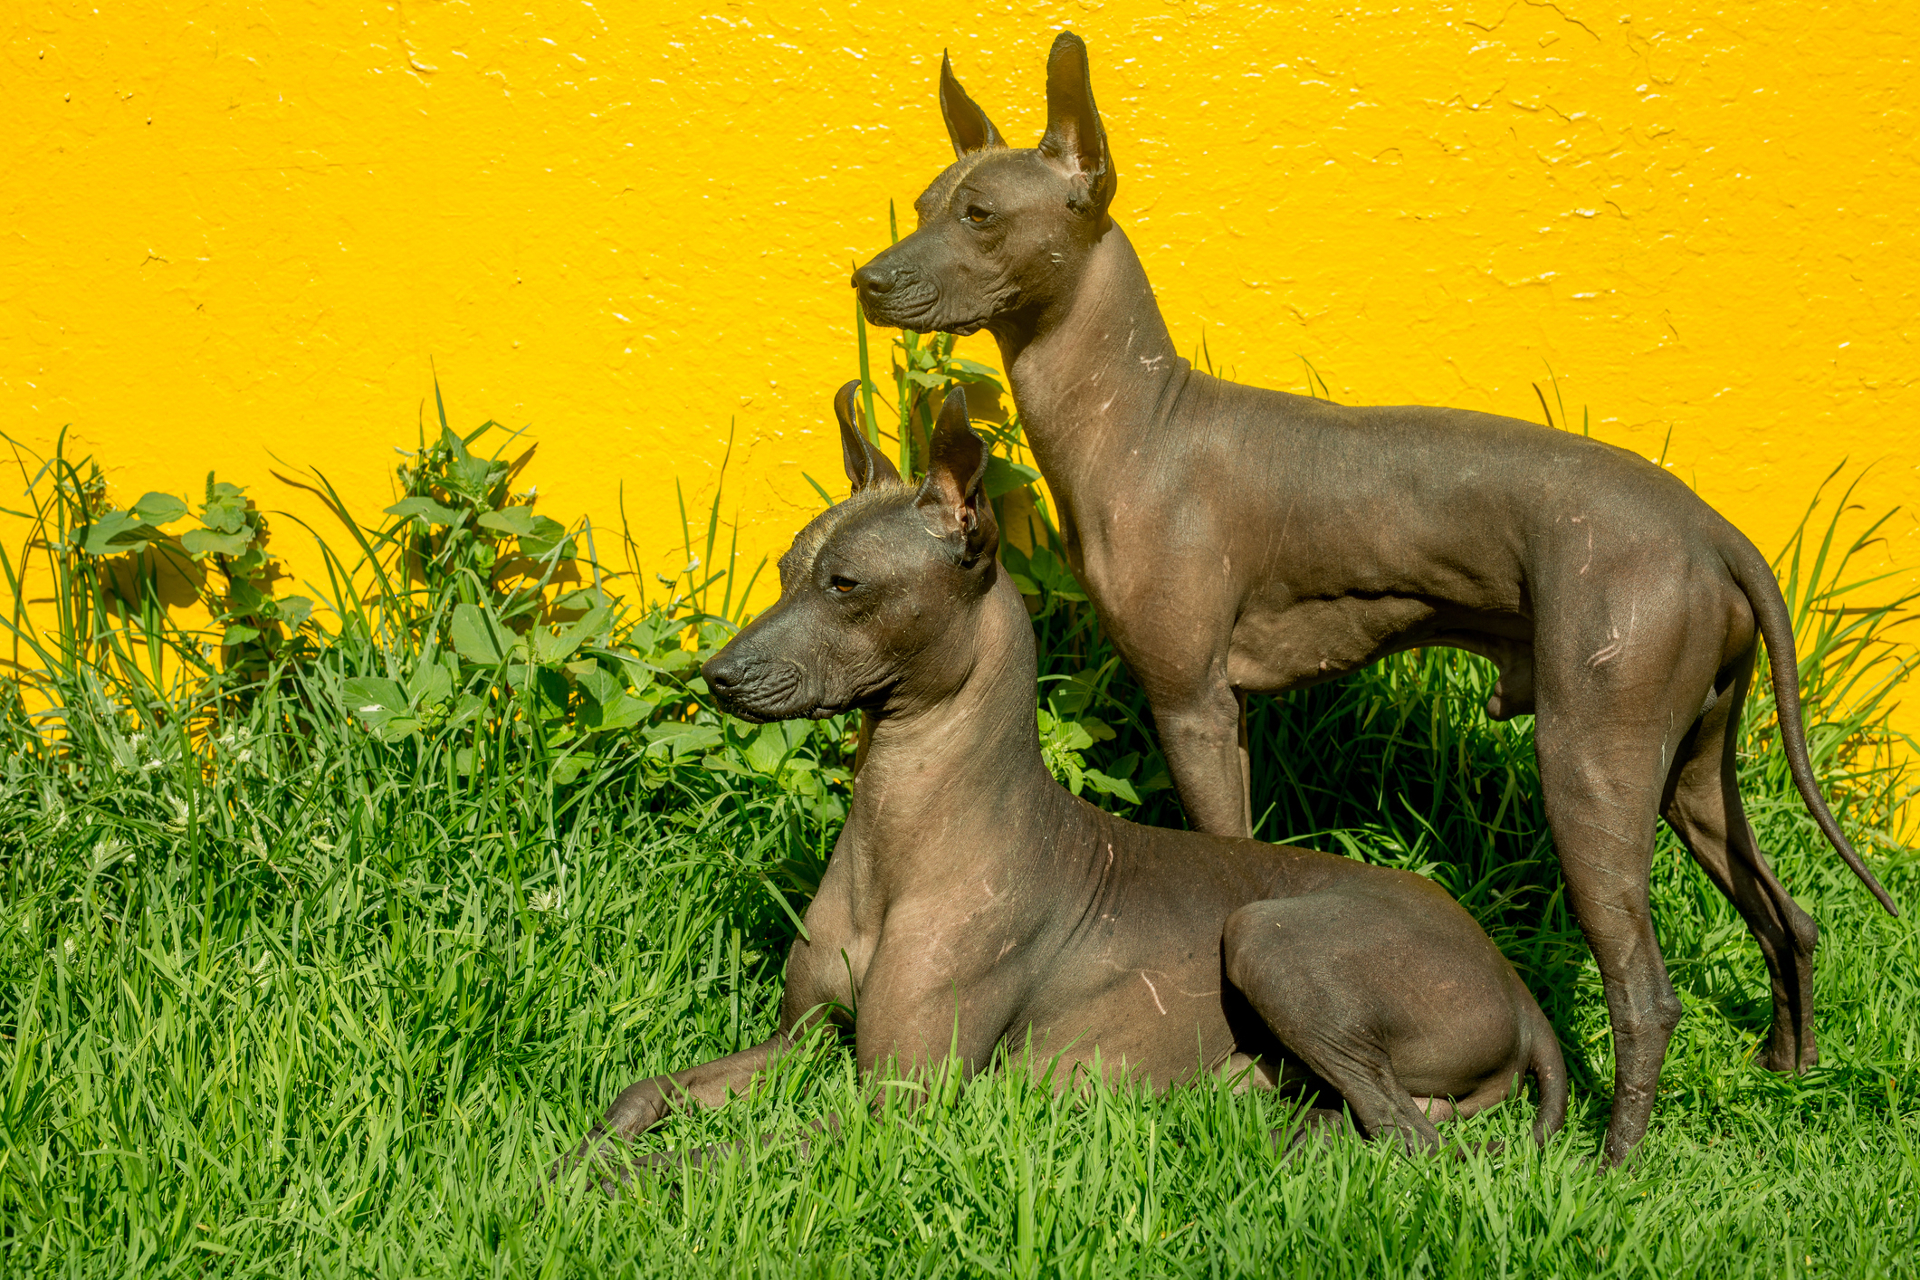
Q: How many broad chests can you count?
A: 2